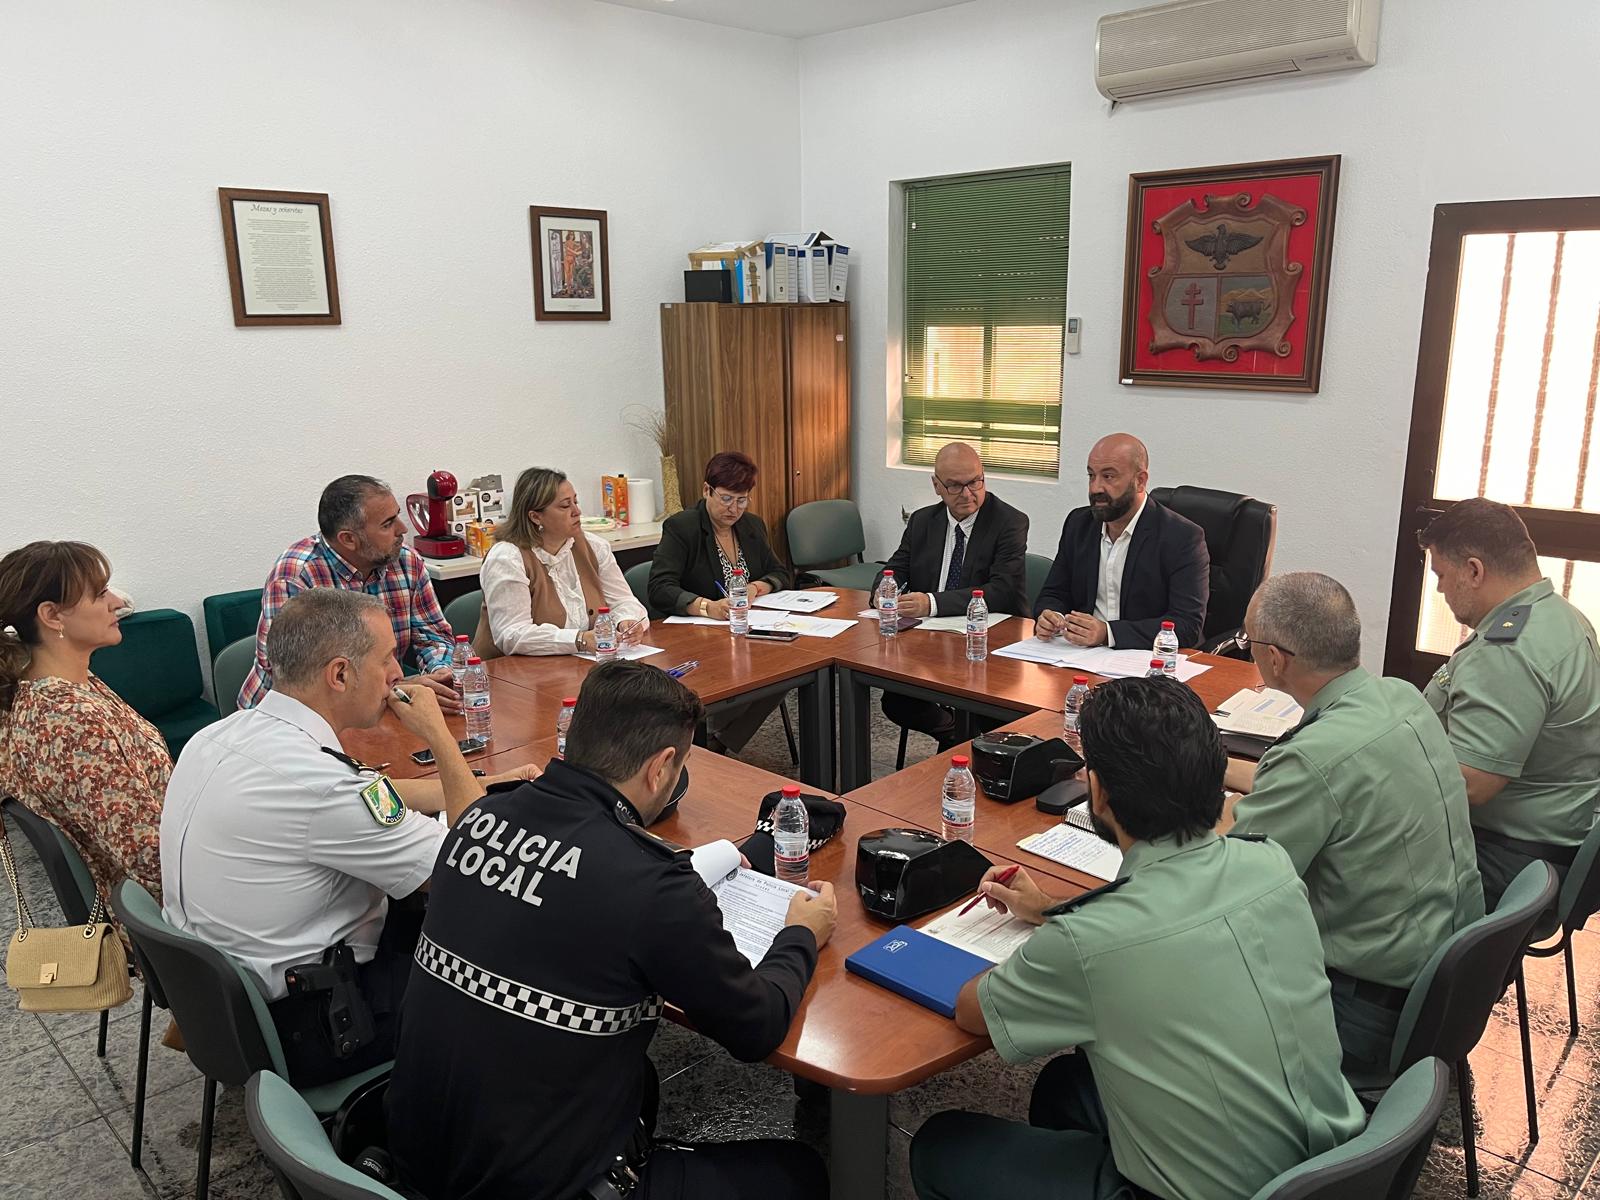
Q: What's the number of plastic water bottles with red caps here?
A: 12